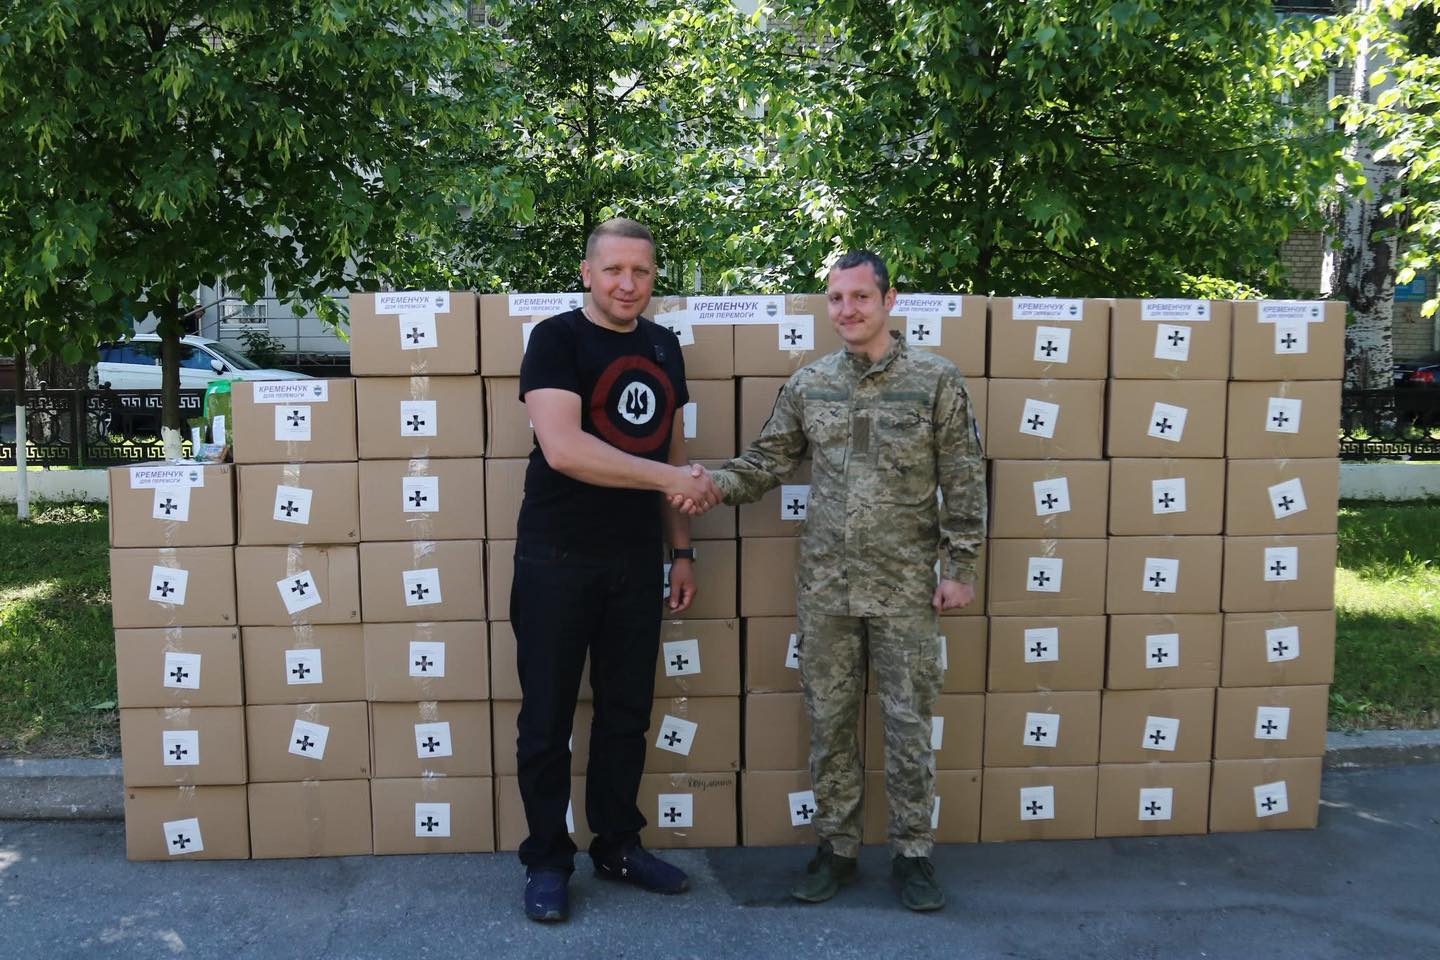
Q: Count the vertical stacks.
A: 10